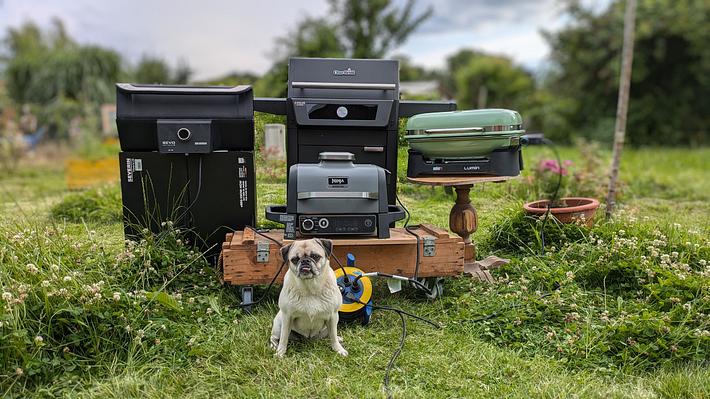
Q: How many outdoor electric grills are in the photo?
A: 4